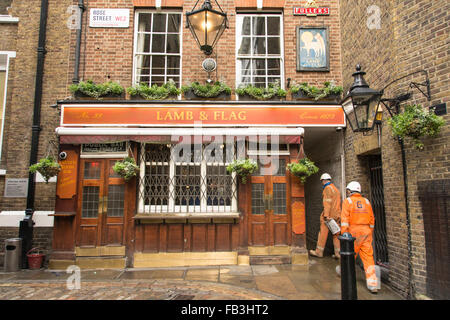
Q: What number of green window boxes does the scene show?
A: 5